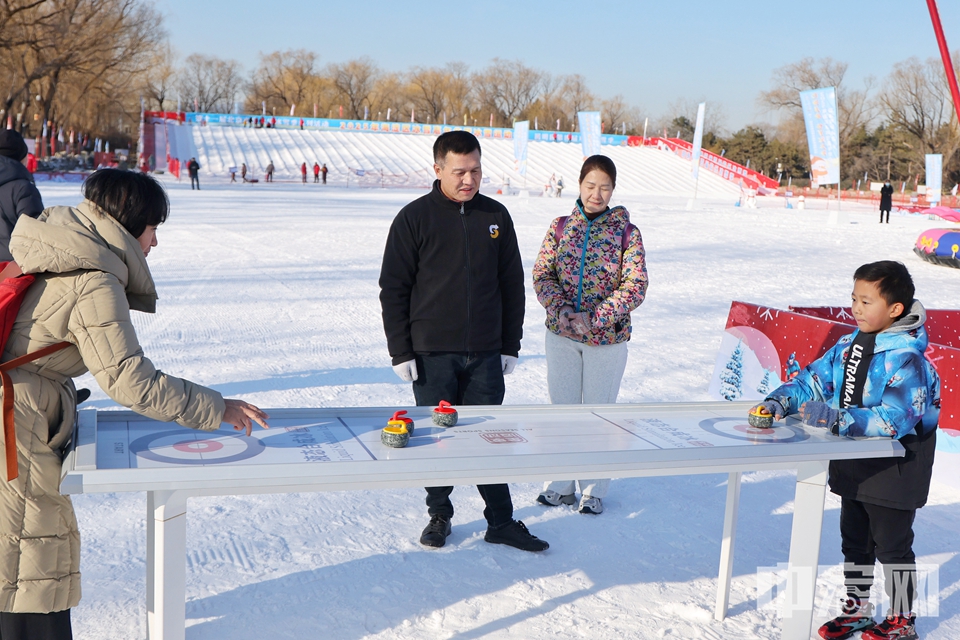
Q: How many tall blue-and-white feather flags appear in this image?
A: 5